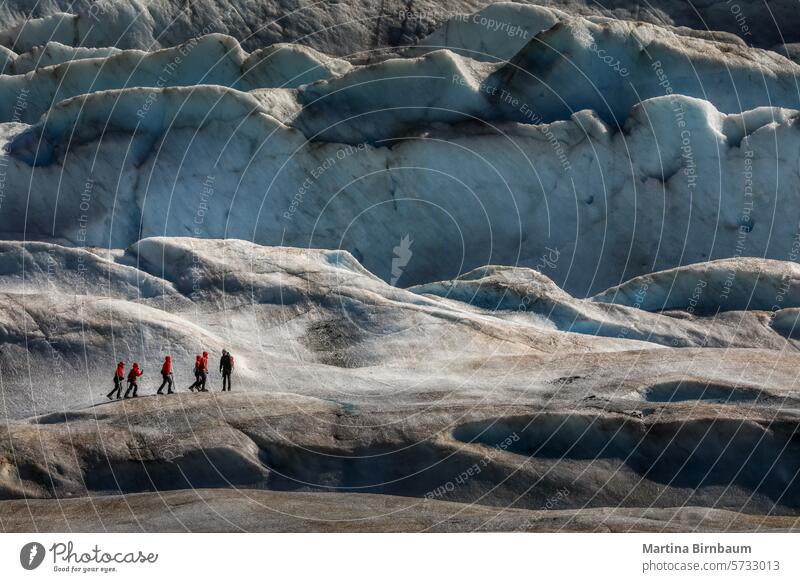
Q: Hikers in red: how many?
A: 5